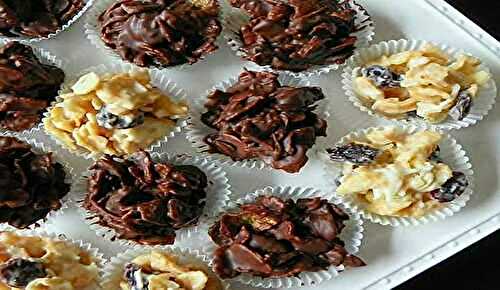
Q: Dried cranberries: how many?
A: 7